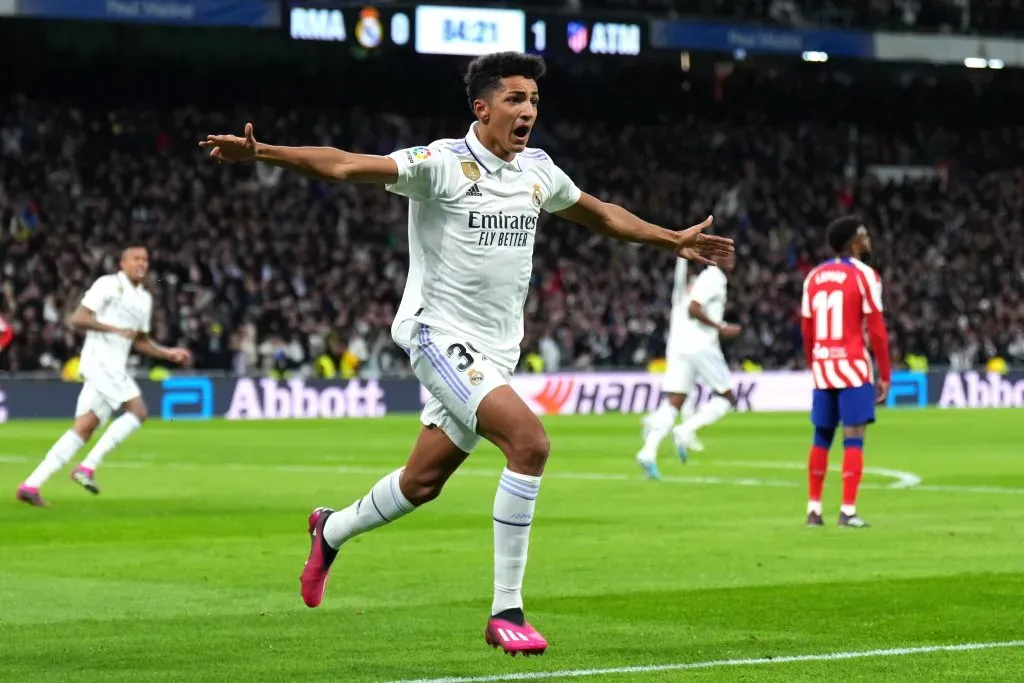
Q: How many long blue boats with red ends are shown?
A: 0